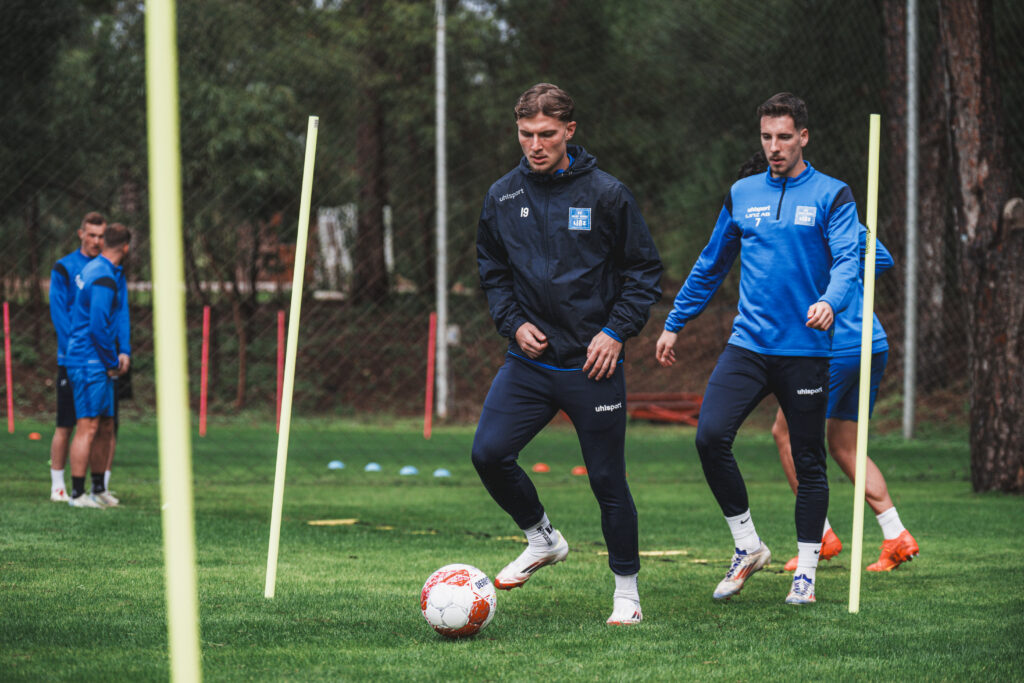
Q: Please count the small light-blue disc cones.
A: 4